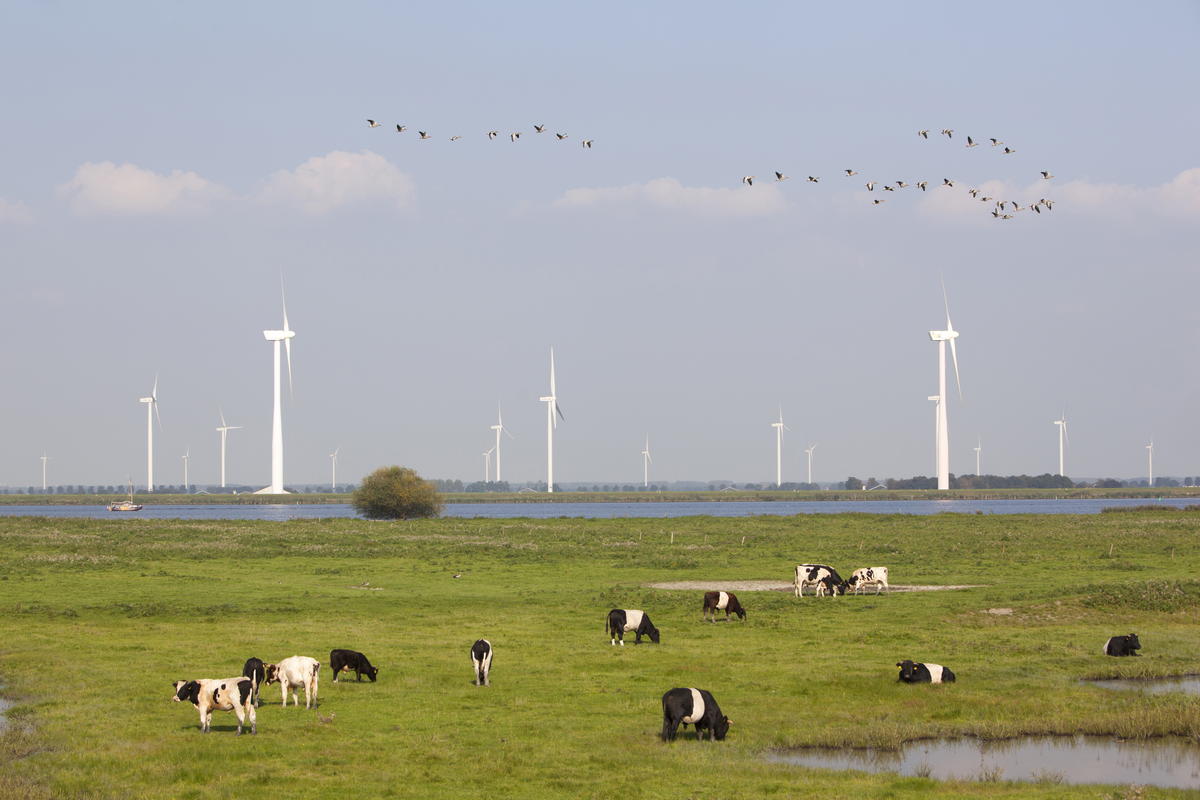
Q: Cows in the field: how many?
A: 12